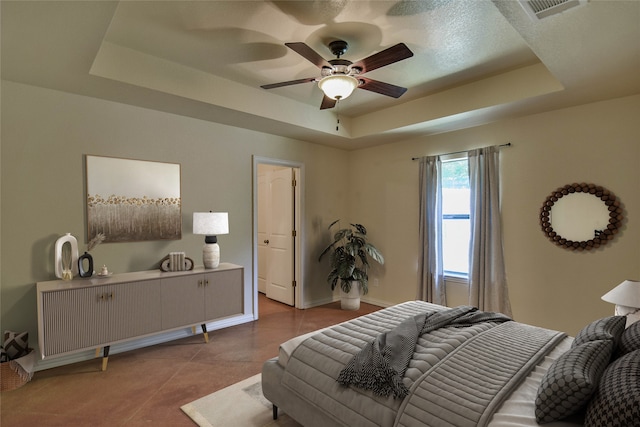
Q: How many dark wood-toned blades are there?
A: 5